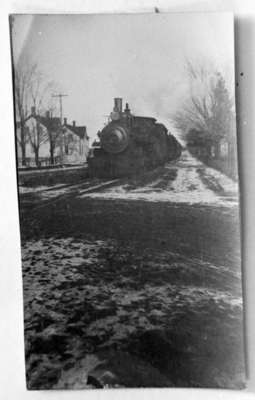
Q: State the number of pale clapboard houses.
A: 2